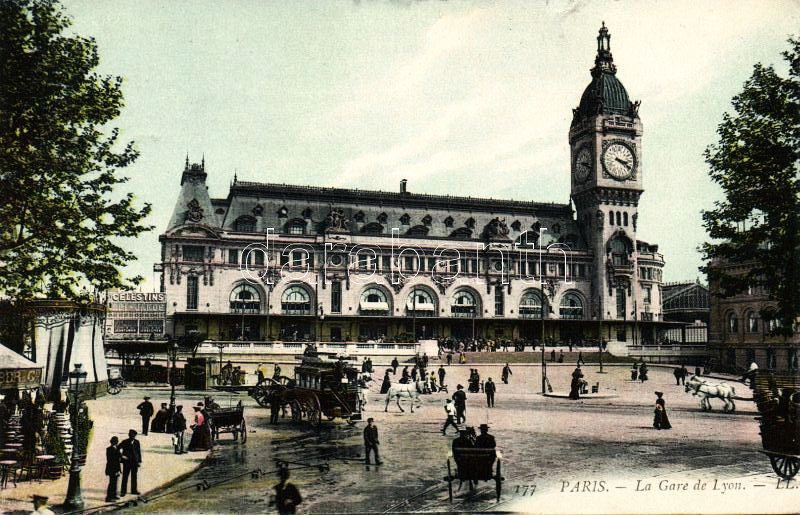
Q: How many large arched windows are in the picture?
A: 7